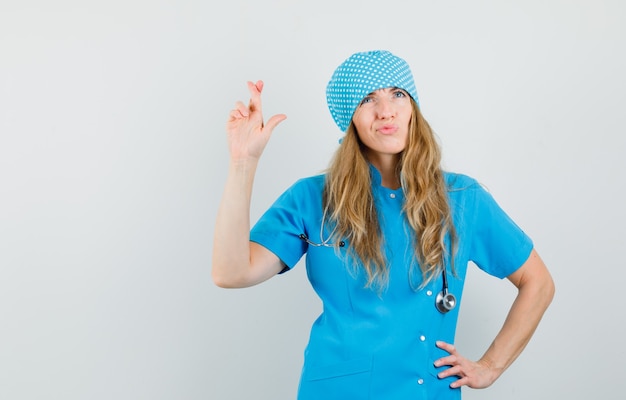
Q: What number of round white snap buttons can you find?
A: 4